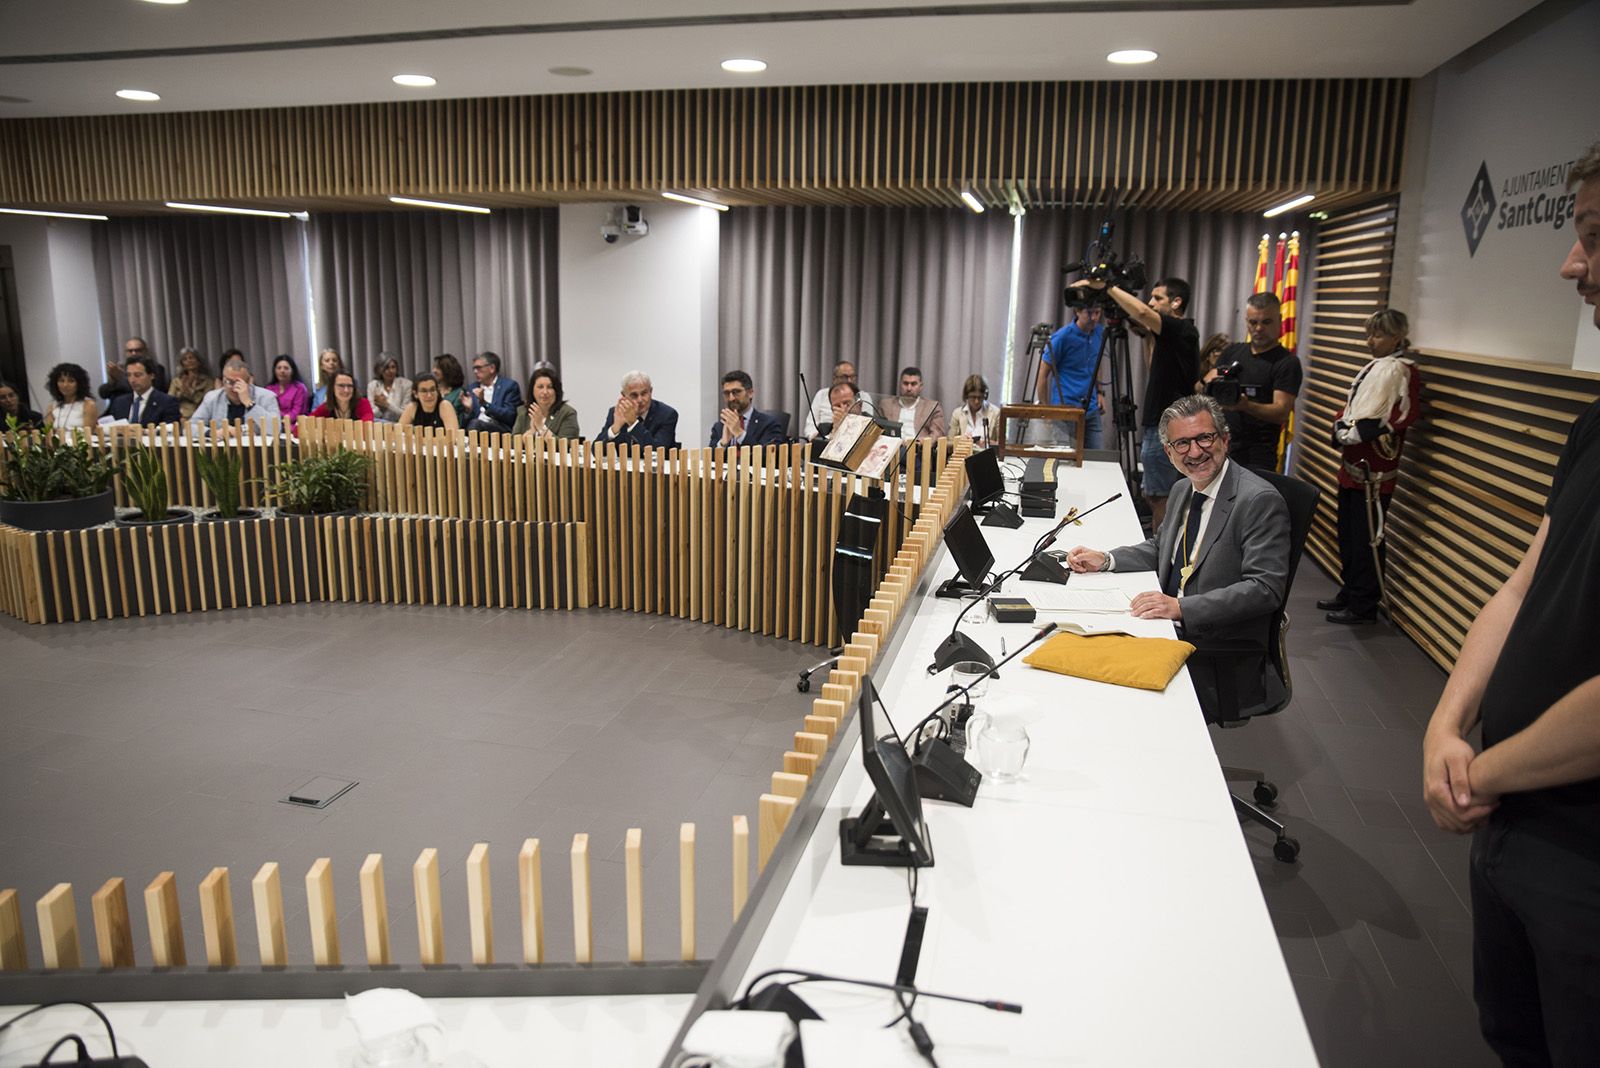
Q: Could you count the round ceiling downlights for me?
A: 4